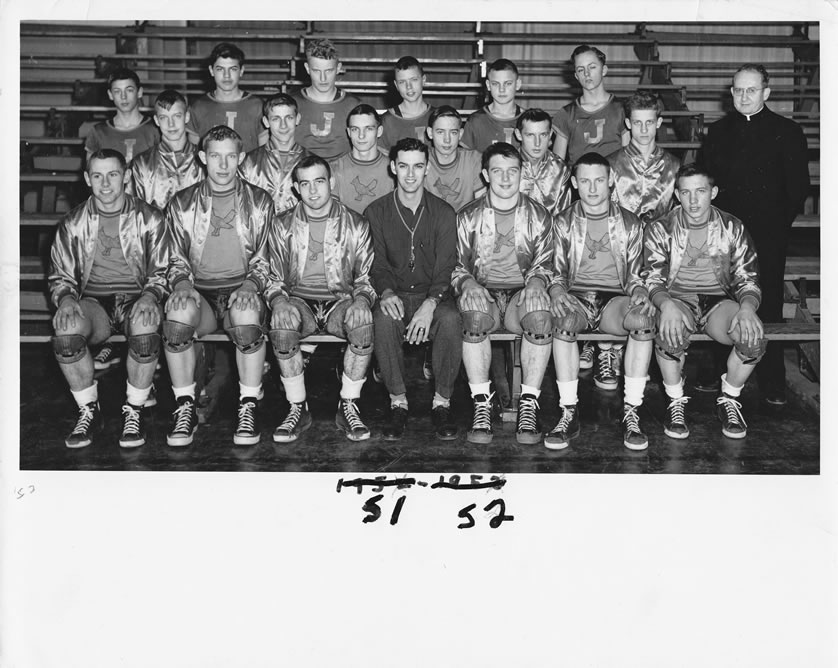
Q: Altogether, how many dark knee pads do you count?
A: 12